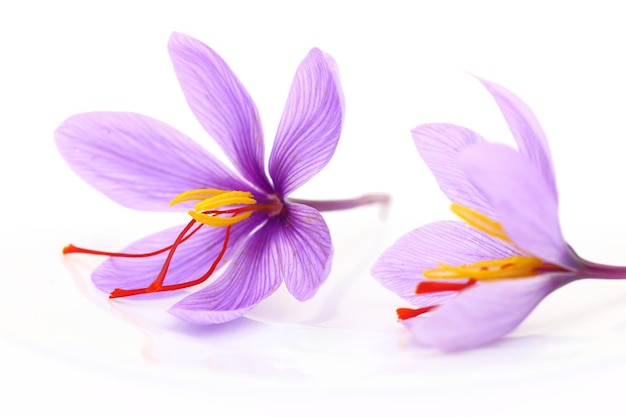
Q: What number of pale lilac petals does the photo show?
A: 11